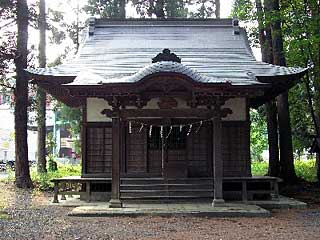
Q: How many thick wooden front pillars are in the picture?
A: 2